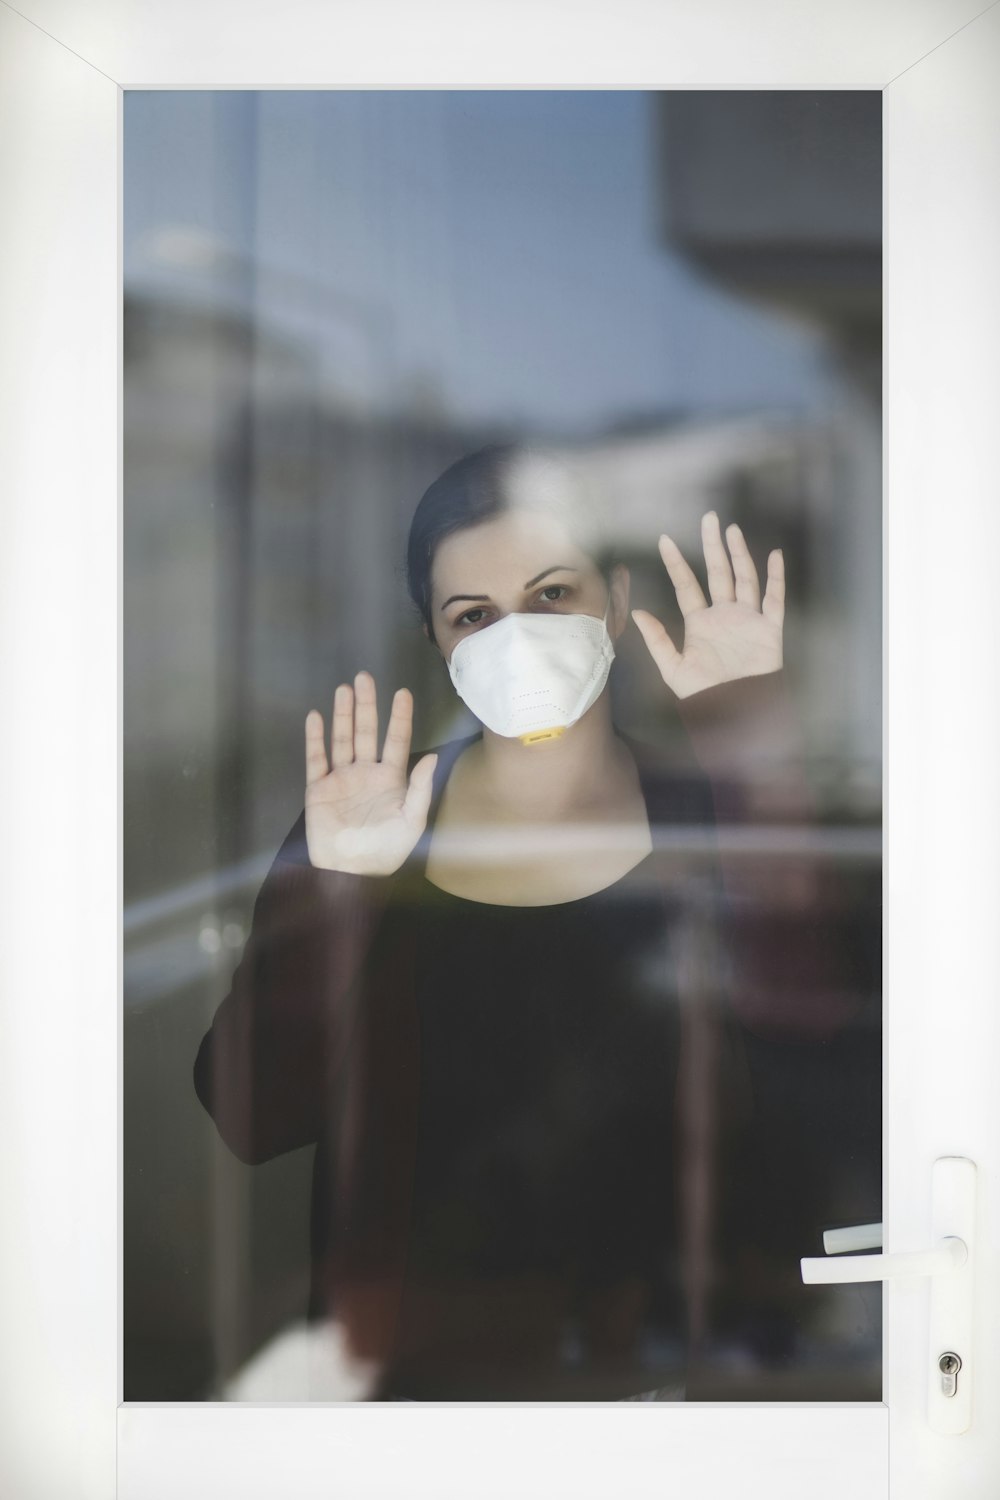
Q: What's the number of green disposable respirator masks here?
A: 0